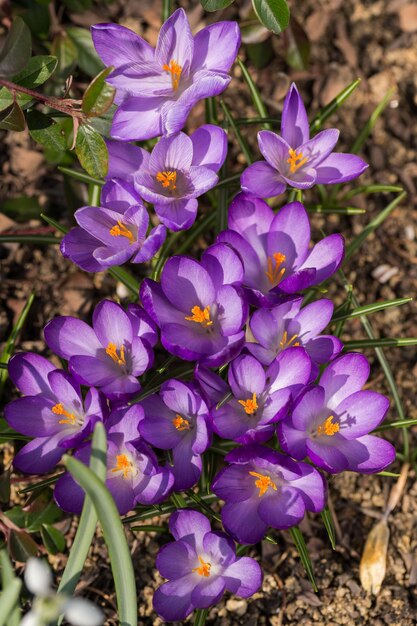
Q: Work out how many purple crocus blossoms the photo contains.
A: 15